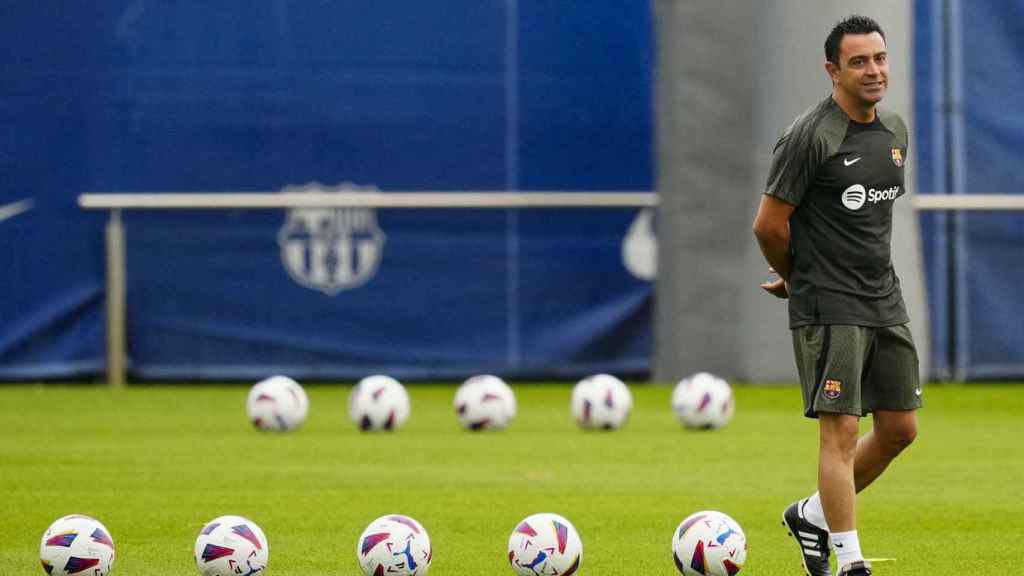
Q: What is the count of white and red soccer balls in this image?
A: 10